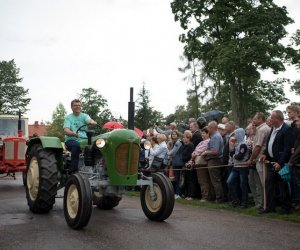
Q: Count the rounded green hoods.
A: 1